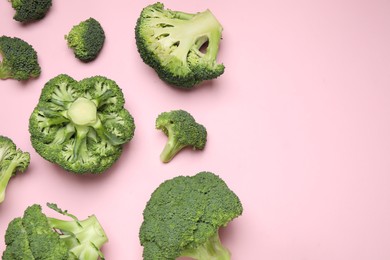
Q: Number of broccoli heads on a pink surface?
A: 9